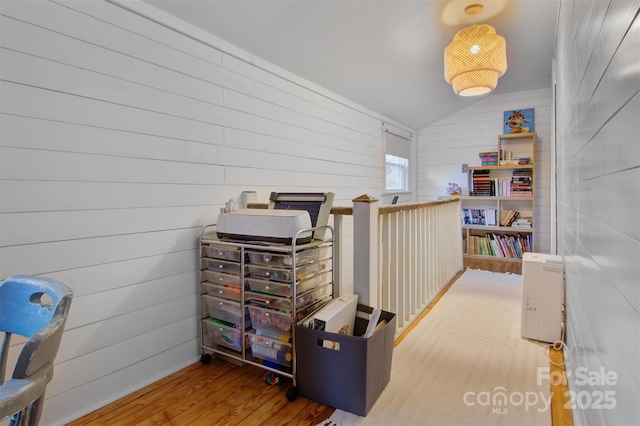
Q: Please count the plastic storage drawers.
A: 12